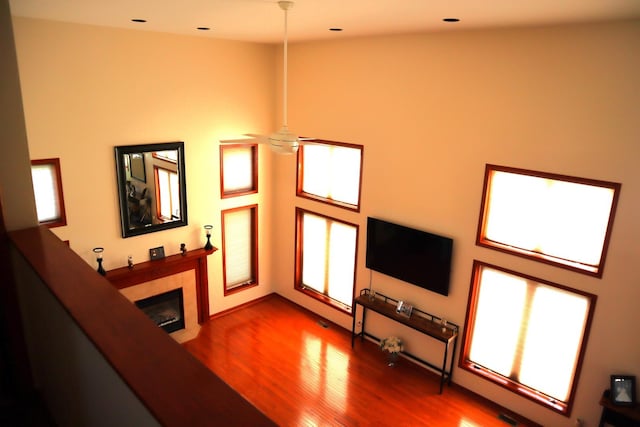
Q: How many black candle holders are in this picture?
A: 2